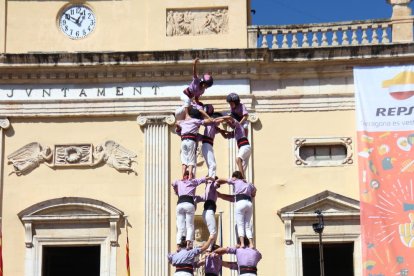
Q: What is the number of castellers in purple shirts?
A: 12